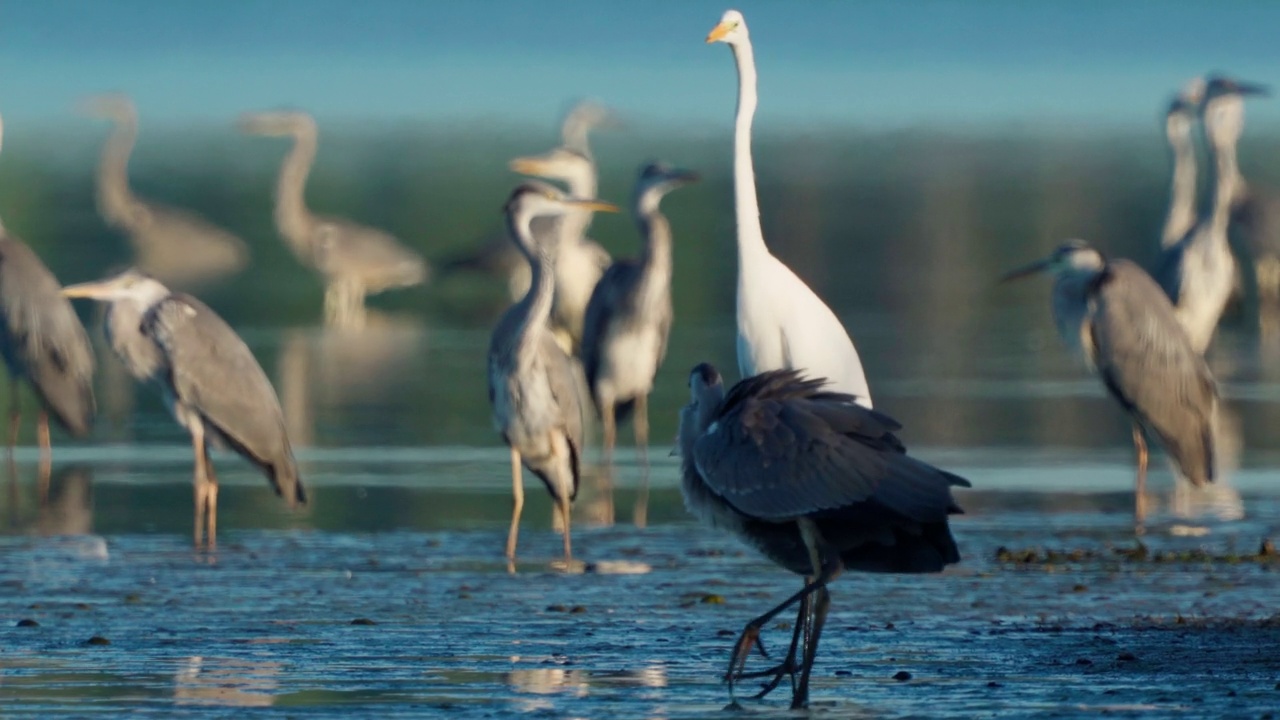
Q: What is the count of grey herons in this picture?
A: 13